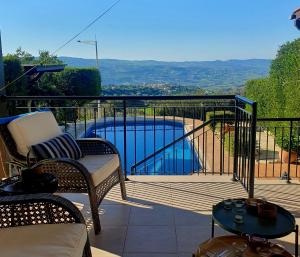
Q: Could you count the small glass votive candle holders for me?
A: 3